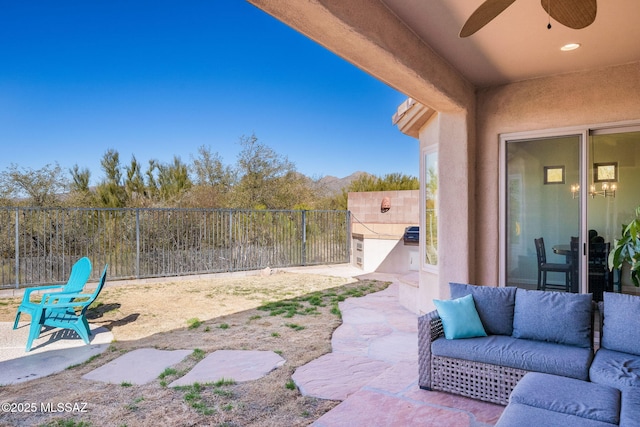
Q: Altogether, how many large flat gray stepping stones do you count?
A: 2